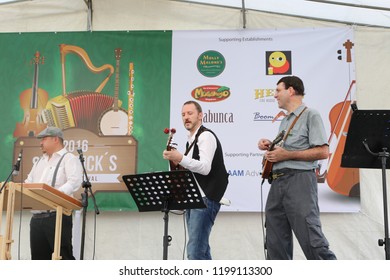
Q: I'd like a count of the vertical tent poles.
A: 2